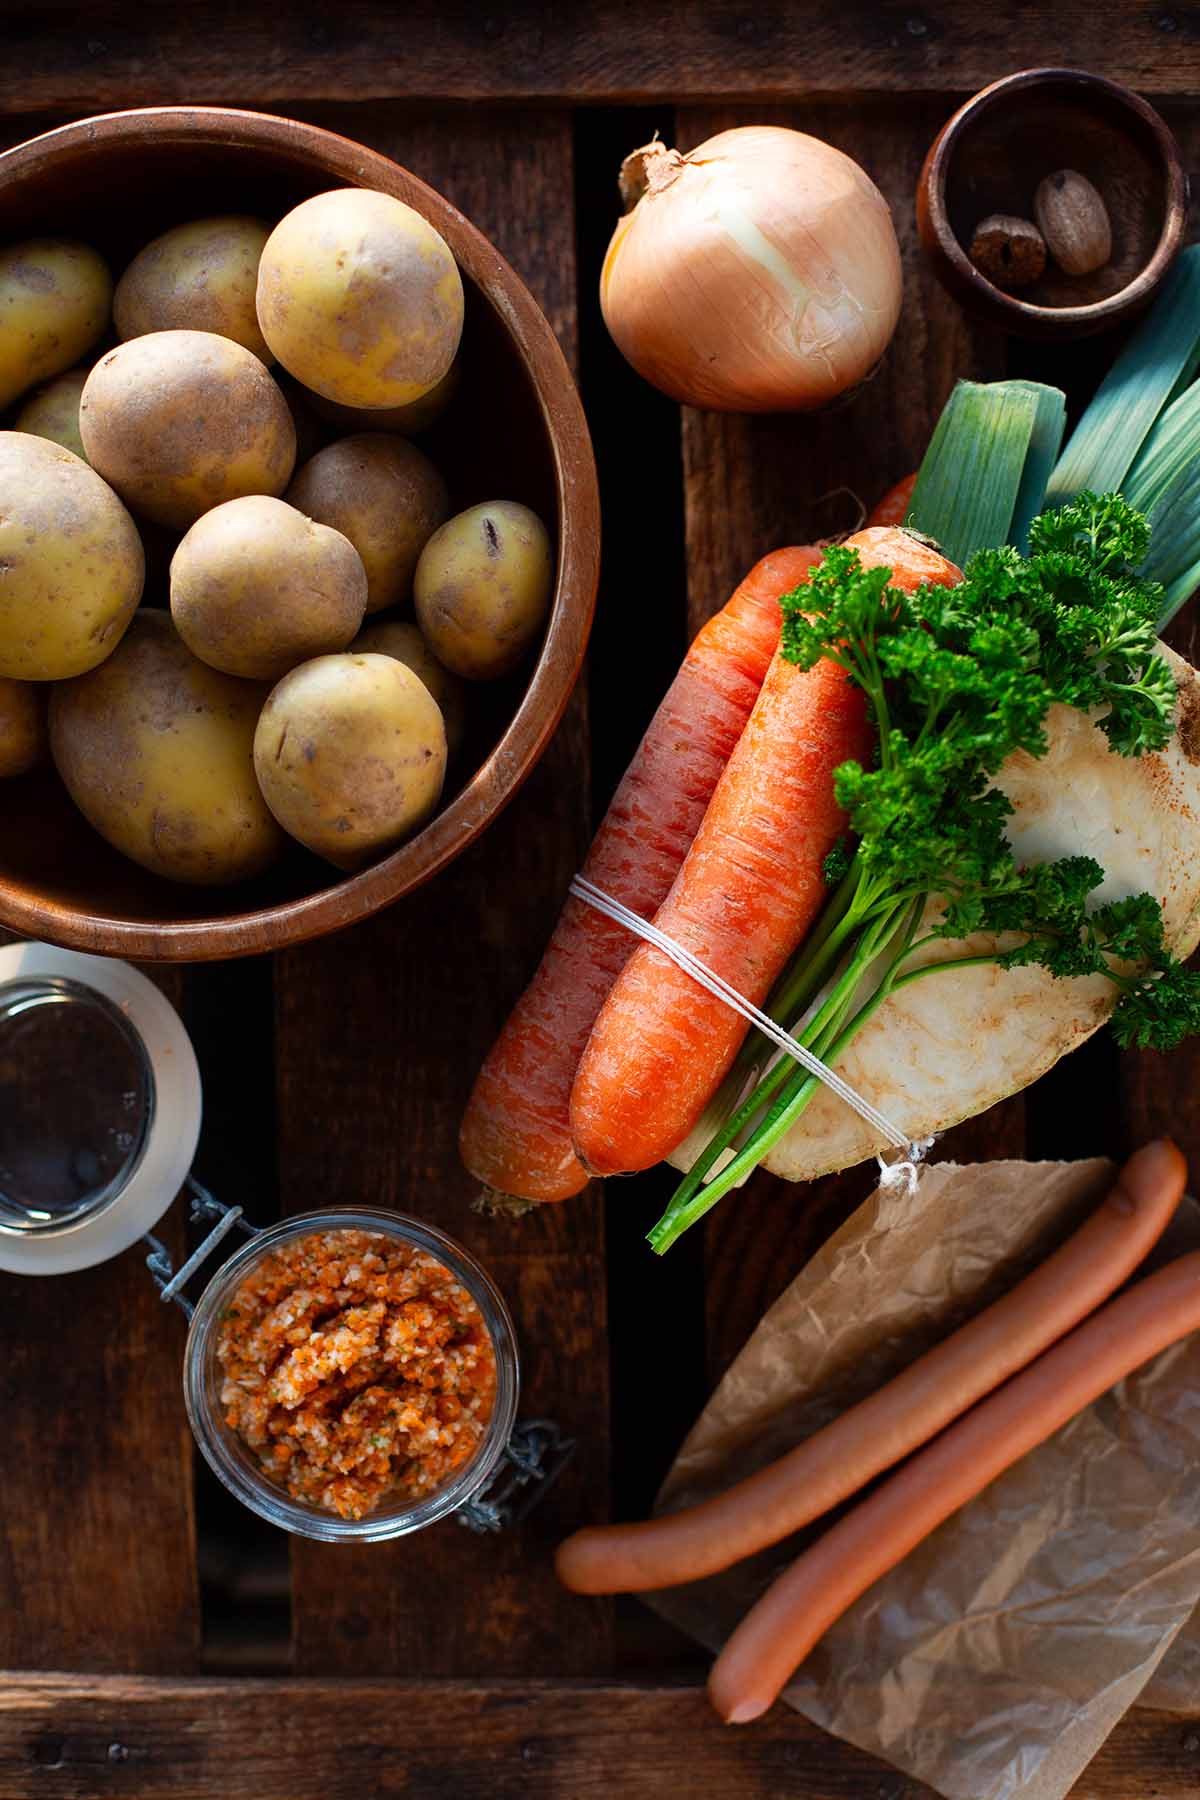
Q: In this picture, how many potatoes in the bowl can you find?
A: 14